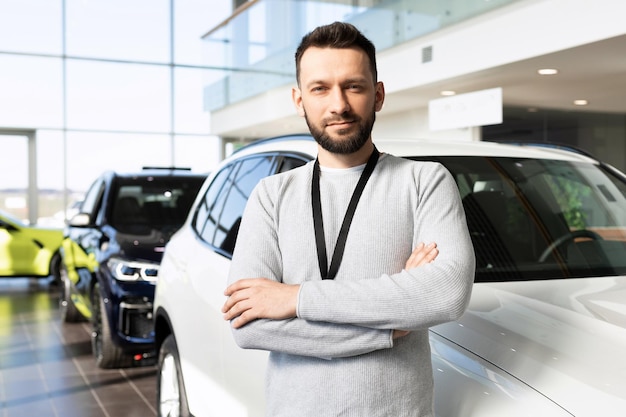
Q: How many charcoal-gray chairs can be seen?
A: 0